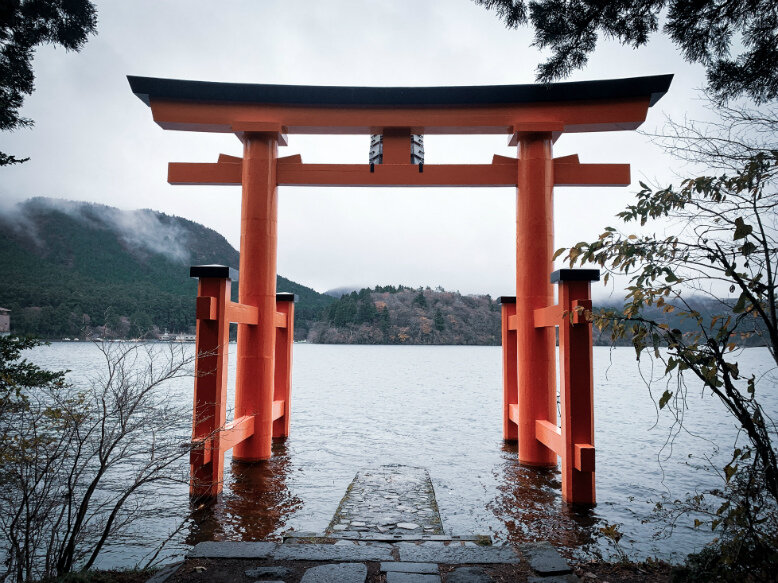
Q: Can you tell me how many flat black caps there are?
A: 4